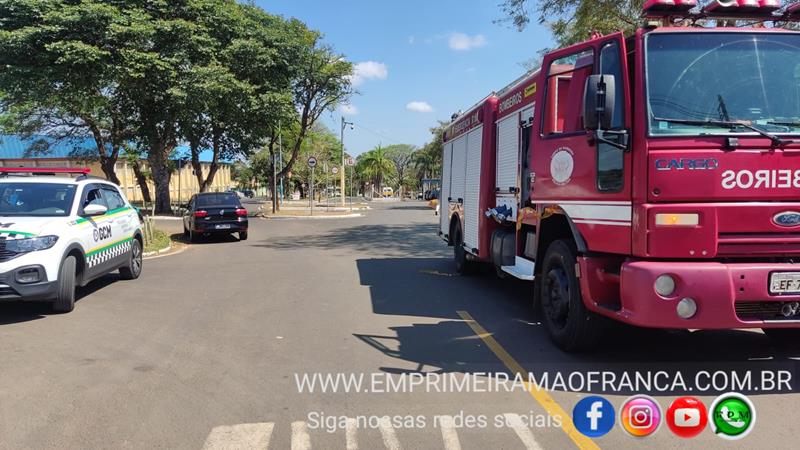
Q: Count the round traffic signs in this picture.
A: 3